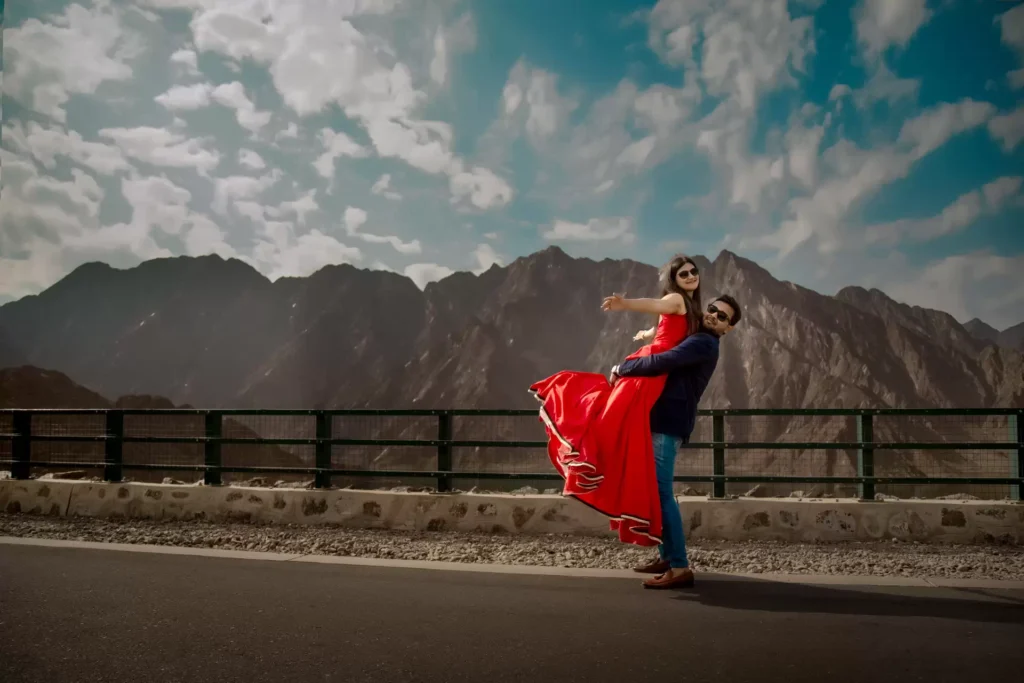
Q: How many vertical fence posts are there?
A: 8